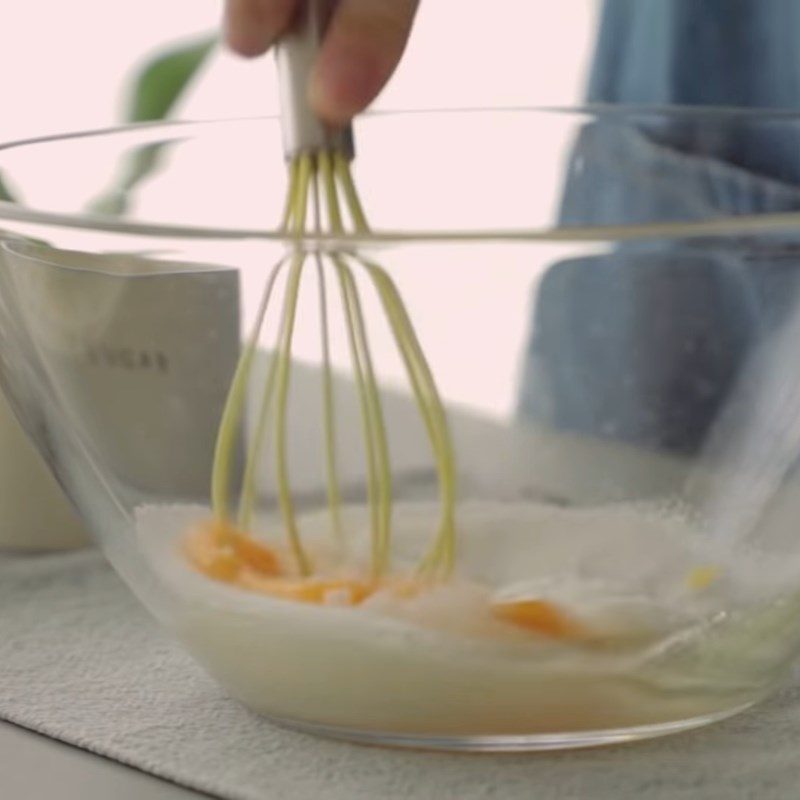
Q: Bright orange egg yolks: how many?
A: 2